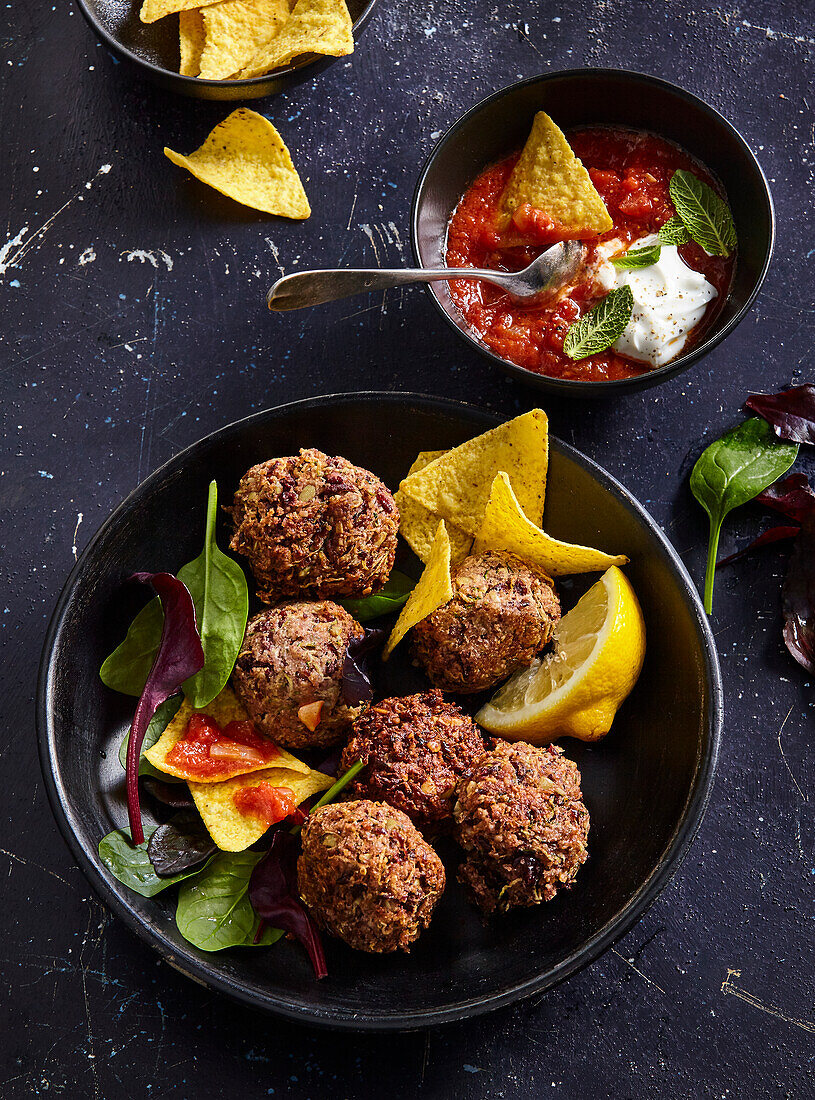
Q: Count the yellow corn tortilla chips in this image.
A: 12